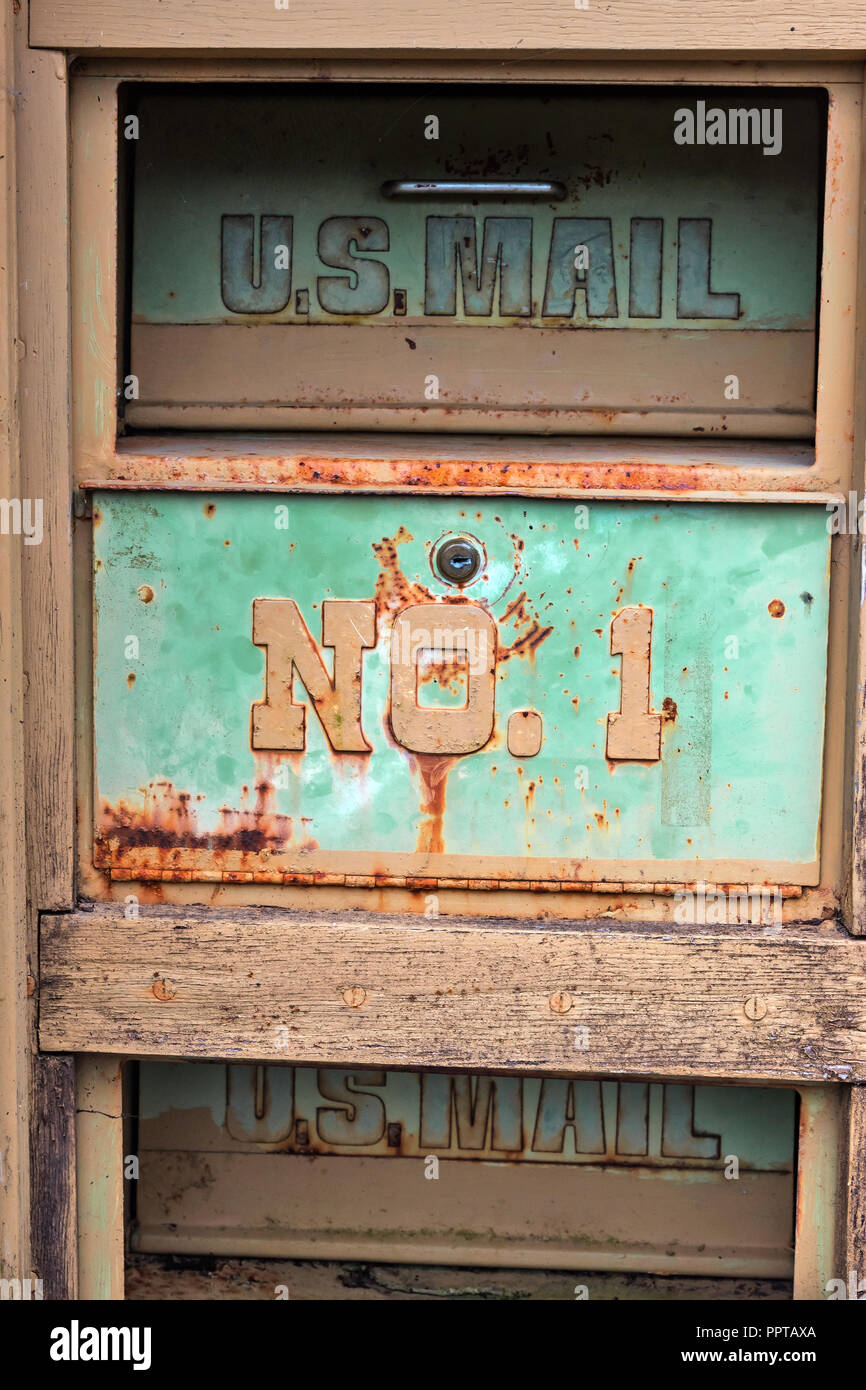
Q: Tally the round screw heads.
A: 4